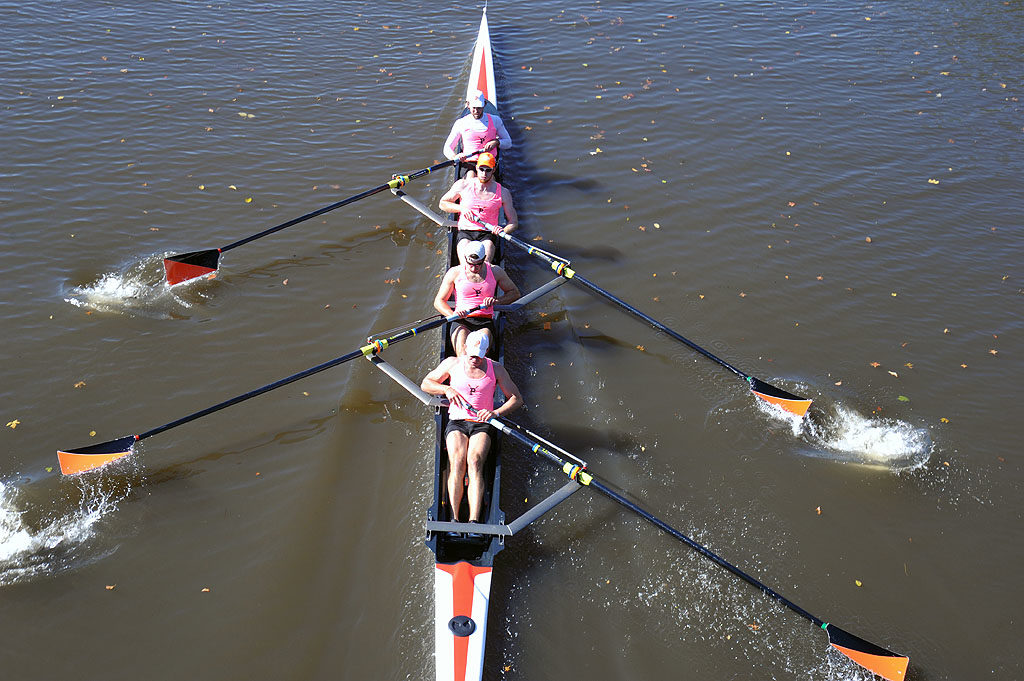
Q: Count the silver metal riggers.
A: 4